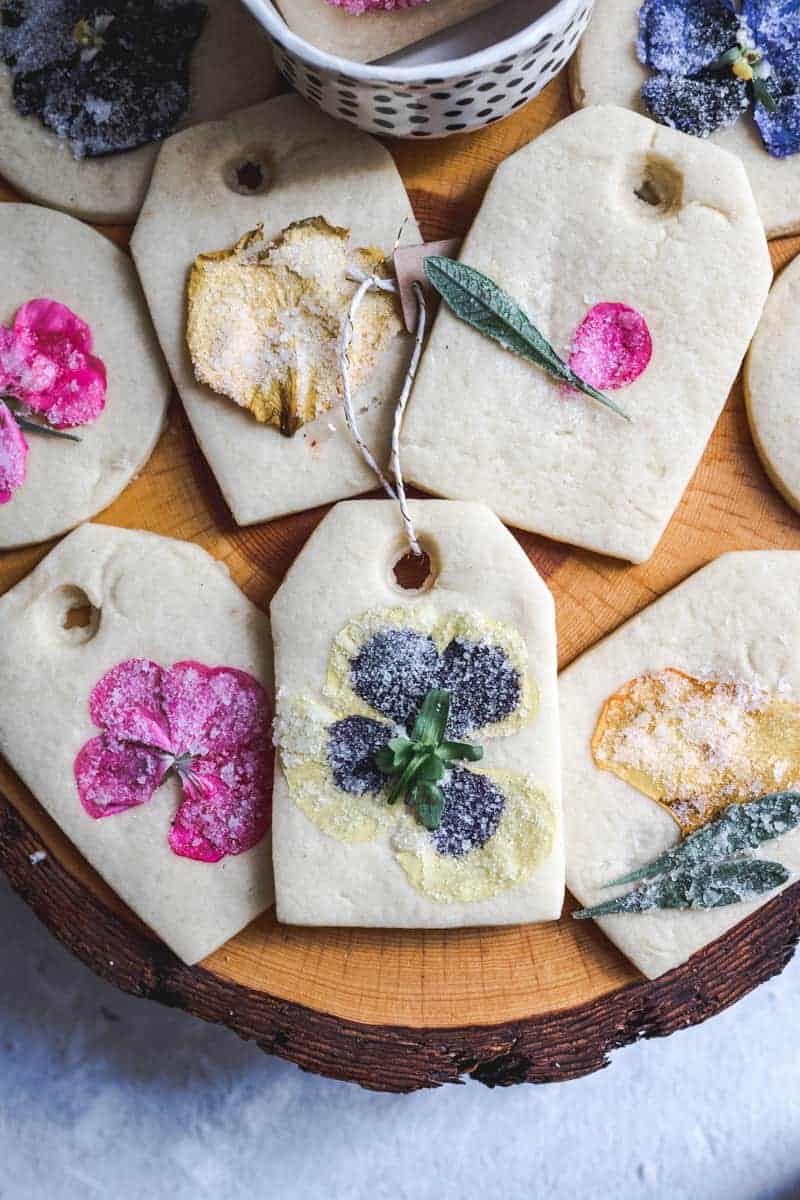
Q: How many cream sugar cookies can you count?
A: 10